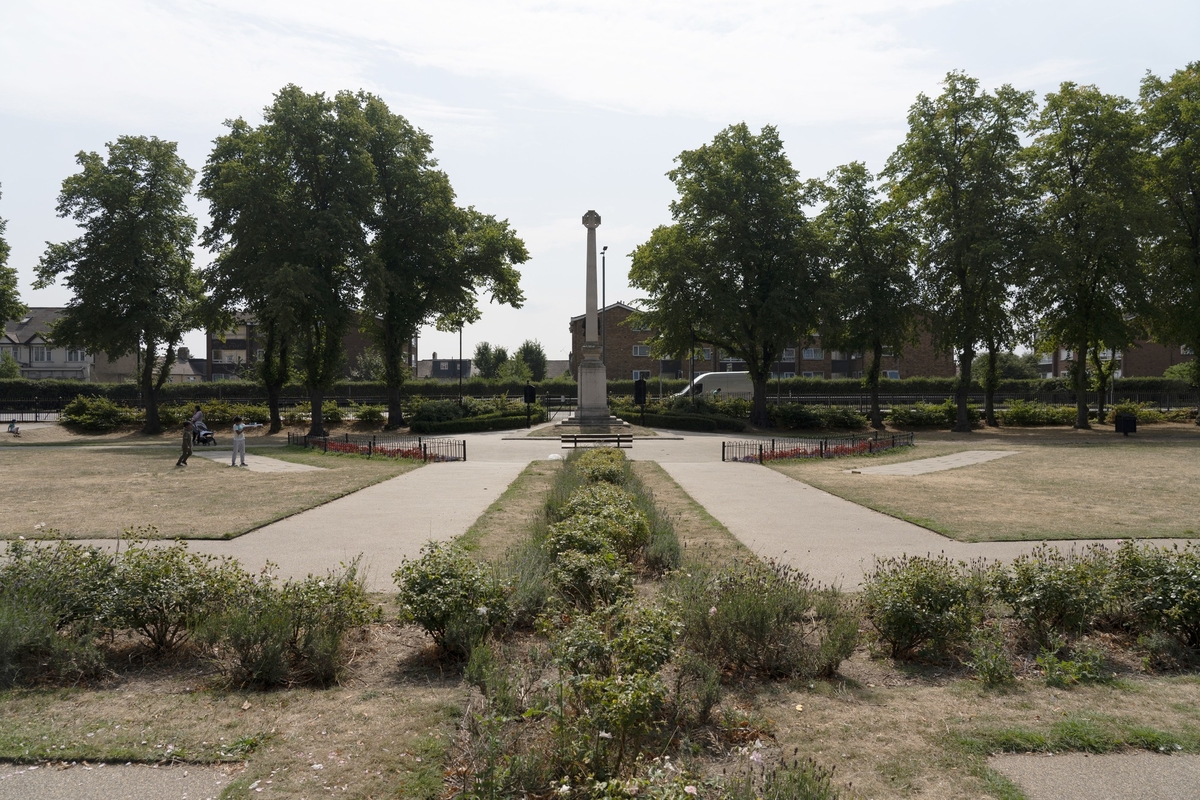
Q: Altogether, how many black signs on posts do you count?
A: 2